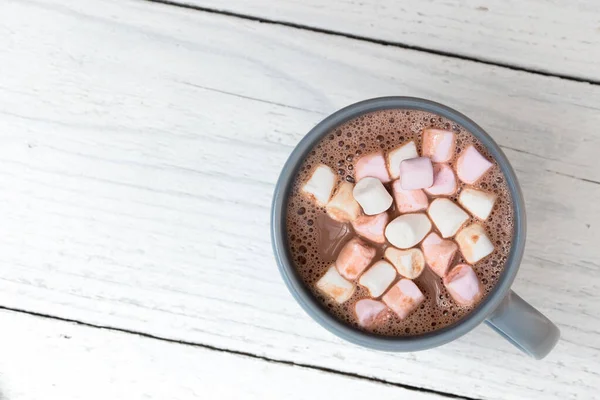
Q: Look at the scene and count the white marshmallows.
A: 11